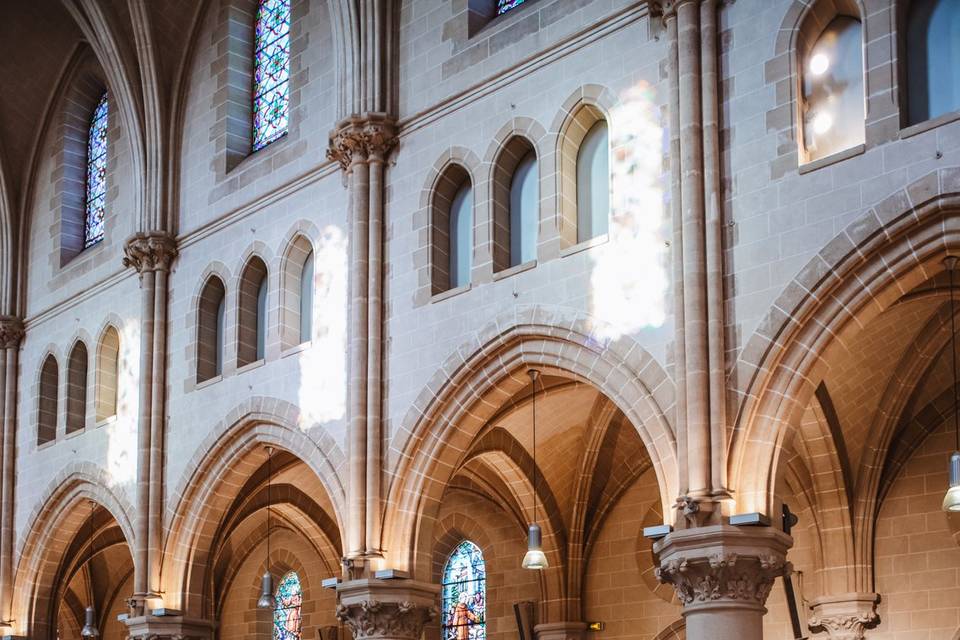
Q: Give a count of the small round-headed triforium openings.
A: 11